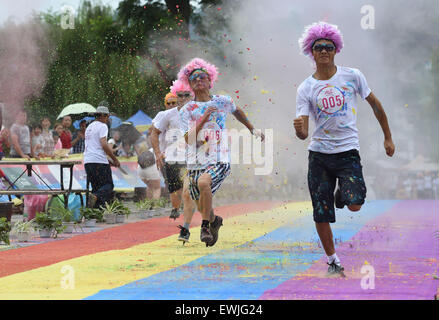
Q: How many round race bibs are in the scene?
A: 2